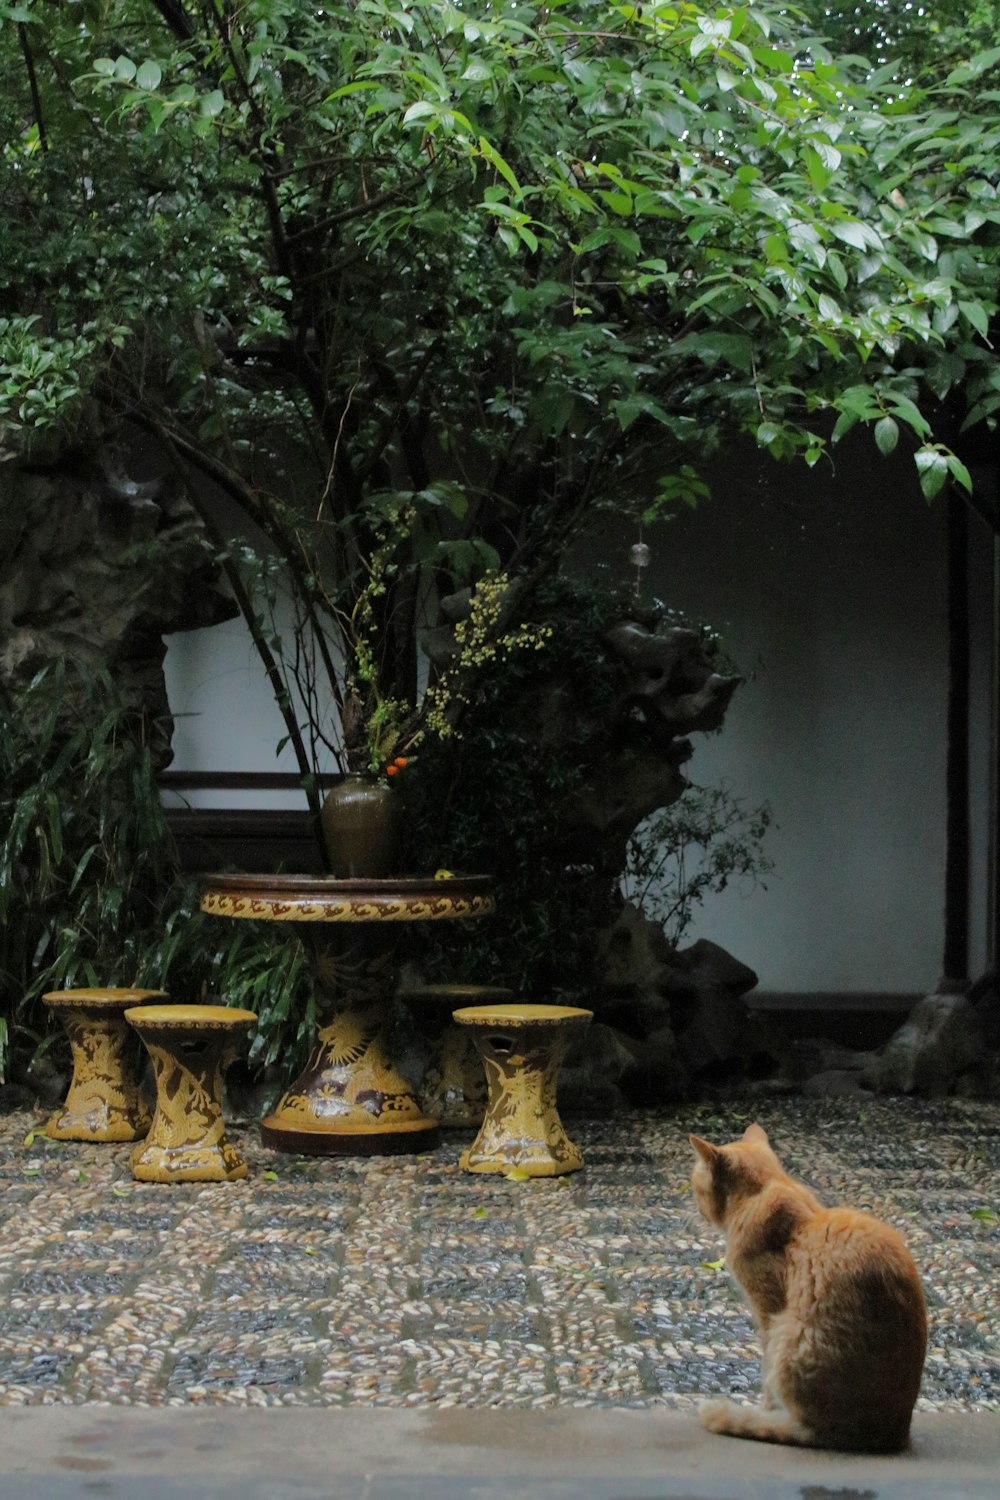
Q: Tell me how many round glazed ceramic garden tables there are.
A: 1